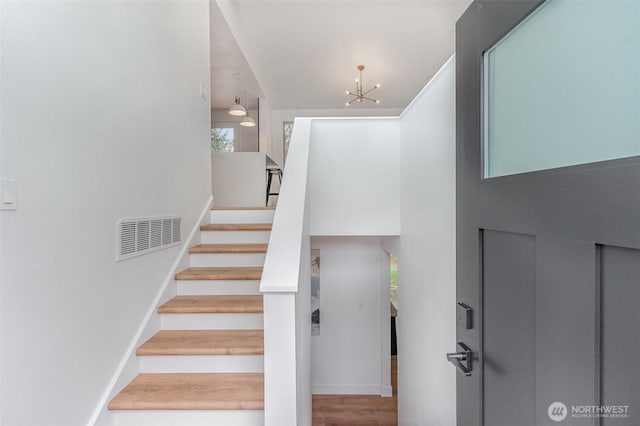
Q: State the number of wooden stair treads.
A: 7